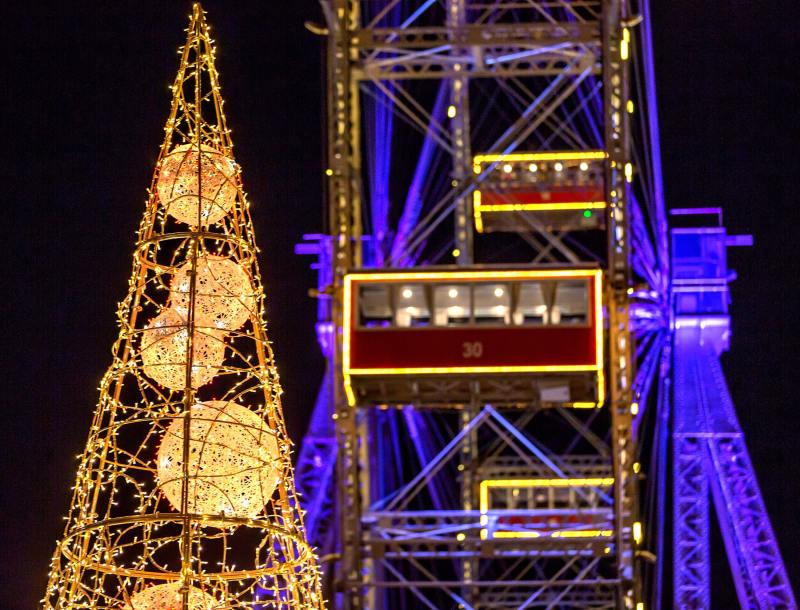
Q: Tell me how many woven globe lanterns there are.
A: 5